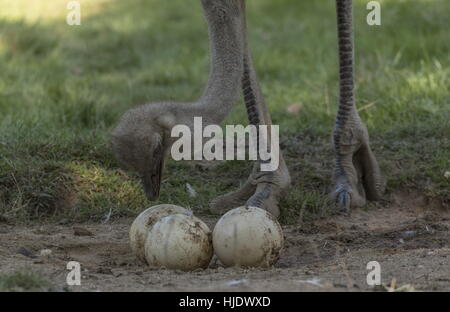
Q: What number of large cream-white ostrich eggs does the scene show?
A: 3